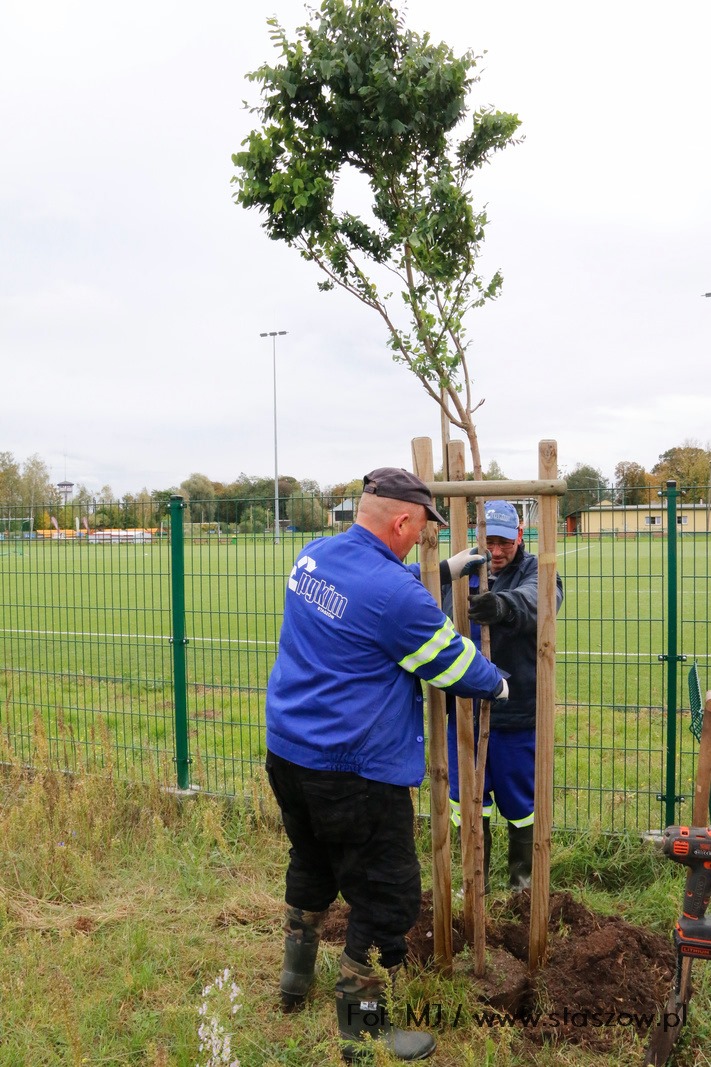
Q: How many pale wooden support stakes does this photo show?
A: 3